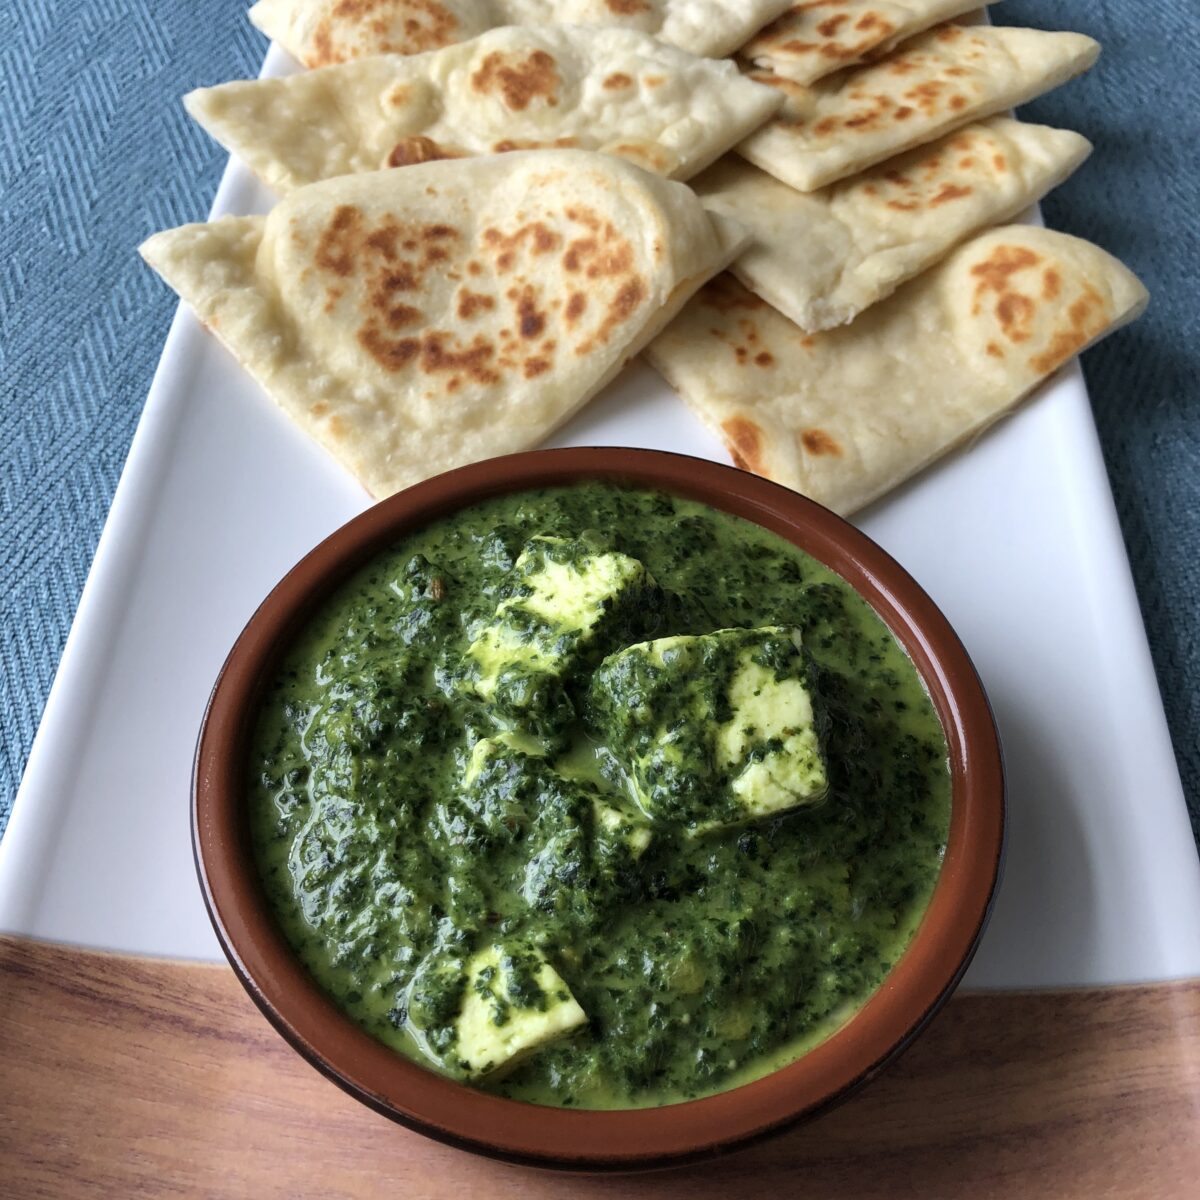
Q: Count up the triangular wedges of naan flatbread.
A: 7